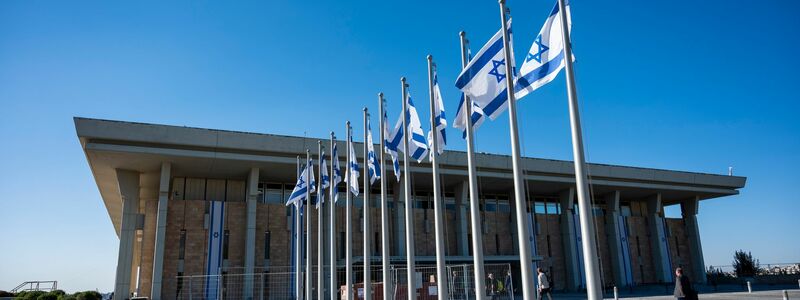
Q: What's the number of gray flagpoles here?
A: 12